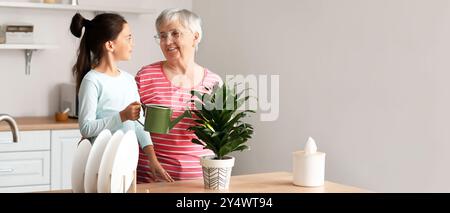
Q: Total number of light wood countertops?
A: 2